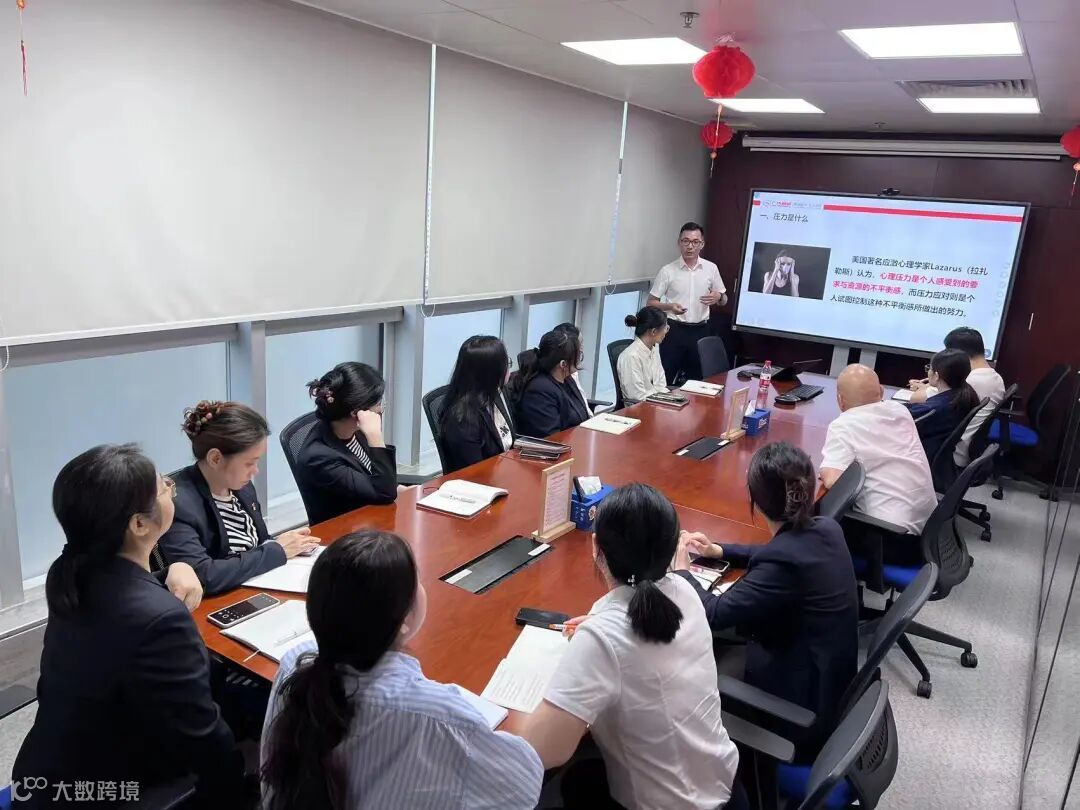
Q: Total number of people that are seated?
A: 13